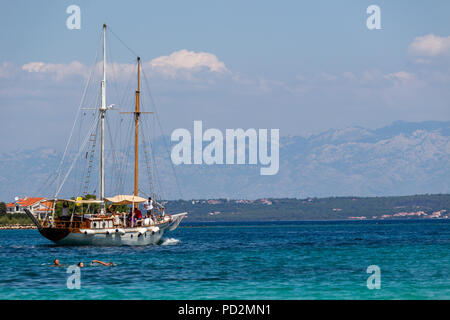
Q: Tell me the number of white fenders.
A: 5